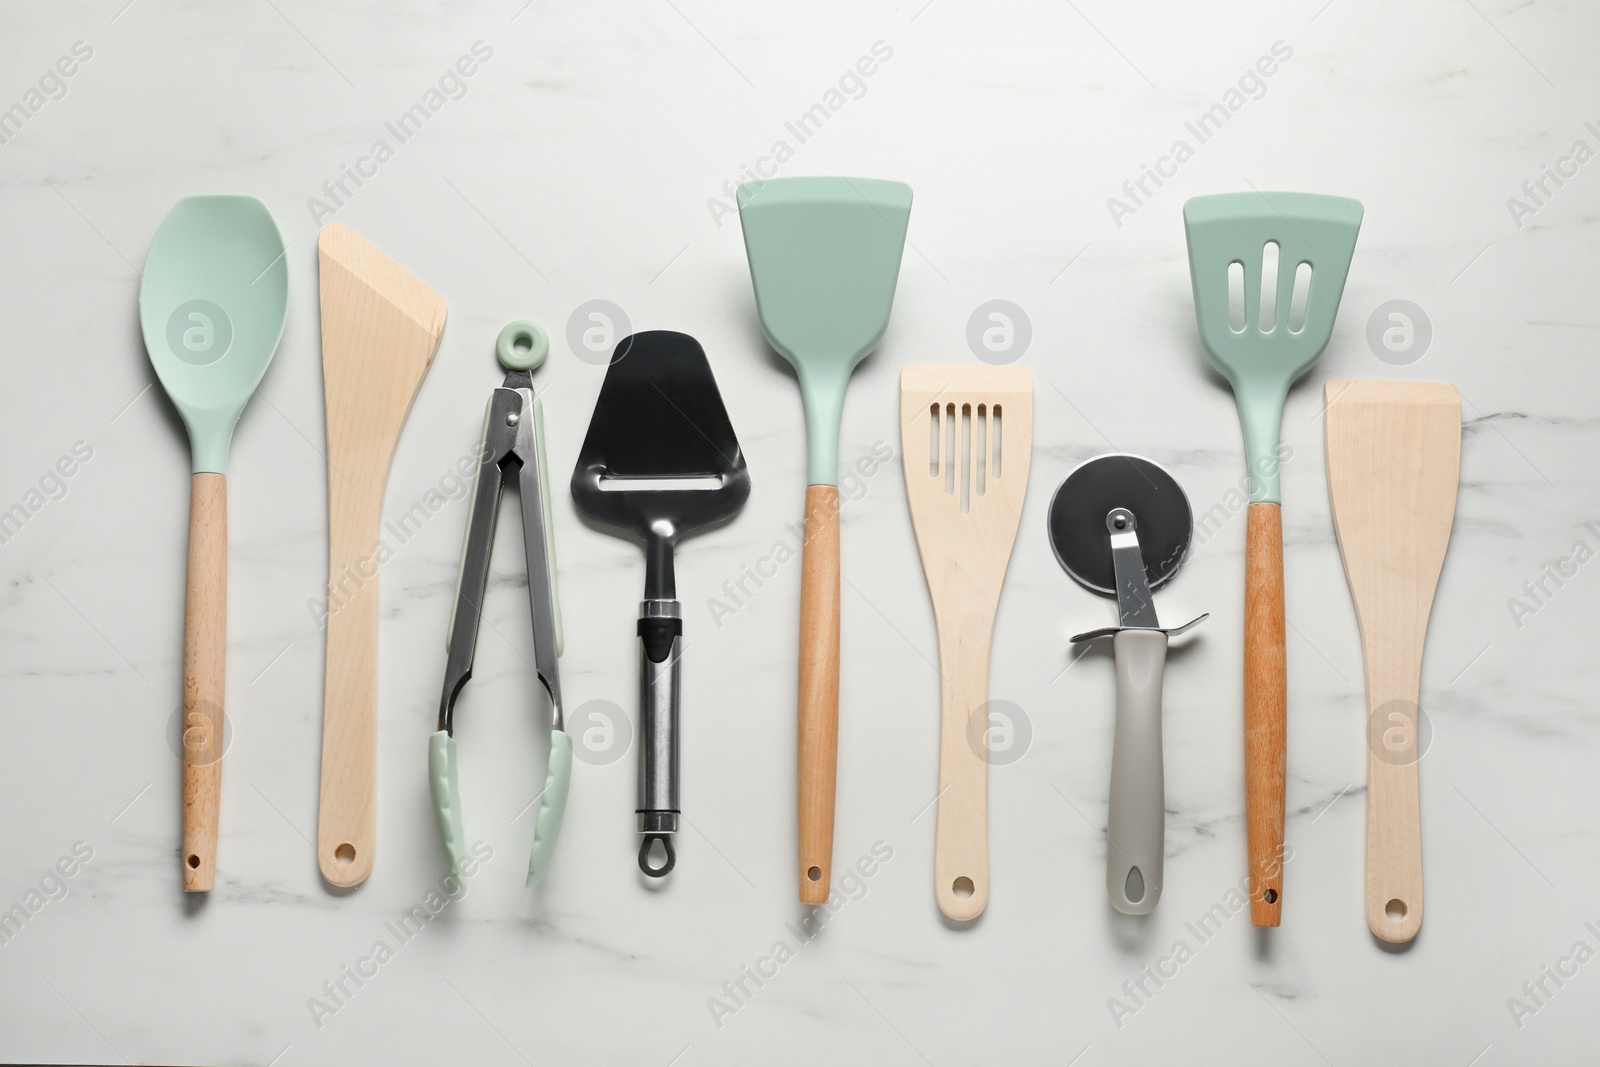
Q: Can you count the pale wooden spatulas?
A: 3